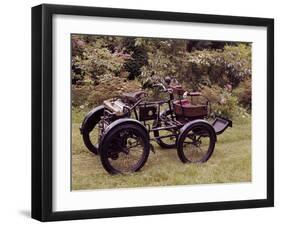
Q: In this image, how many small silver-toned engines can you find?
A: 1